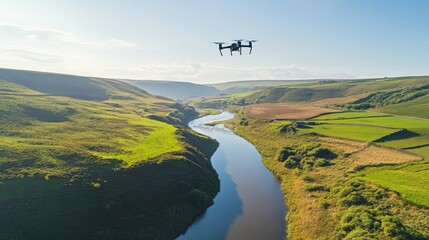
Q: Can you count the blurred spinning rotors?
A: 3